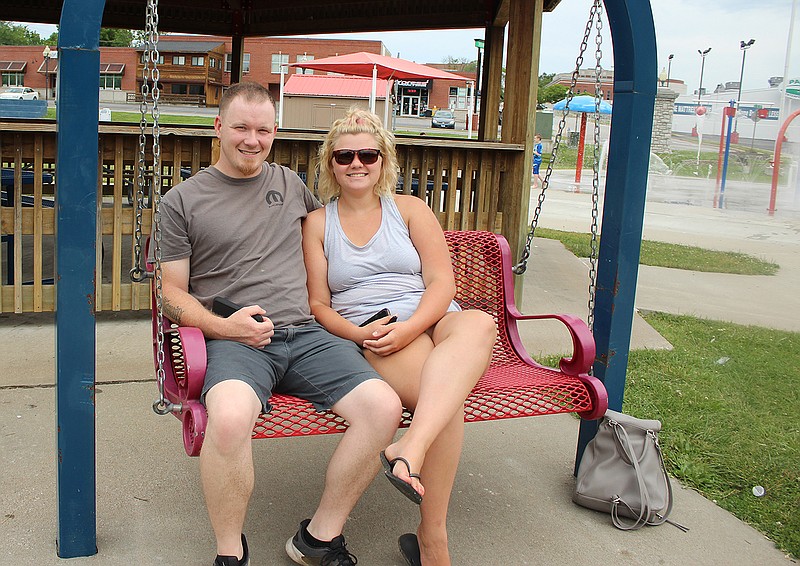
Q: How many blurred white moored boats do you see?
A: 0